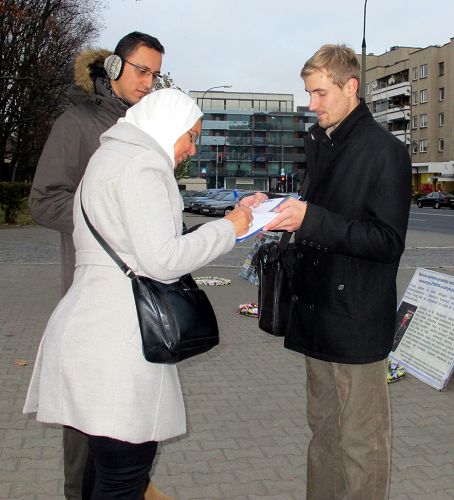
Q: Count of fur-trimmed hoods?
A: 1